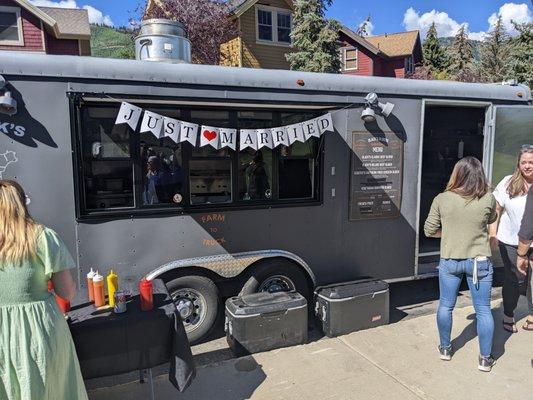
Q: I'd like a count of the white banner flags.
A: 12